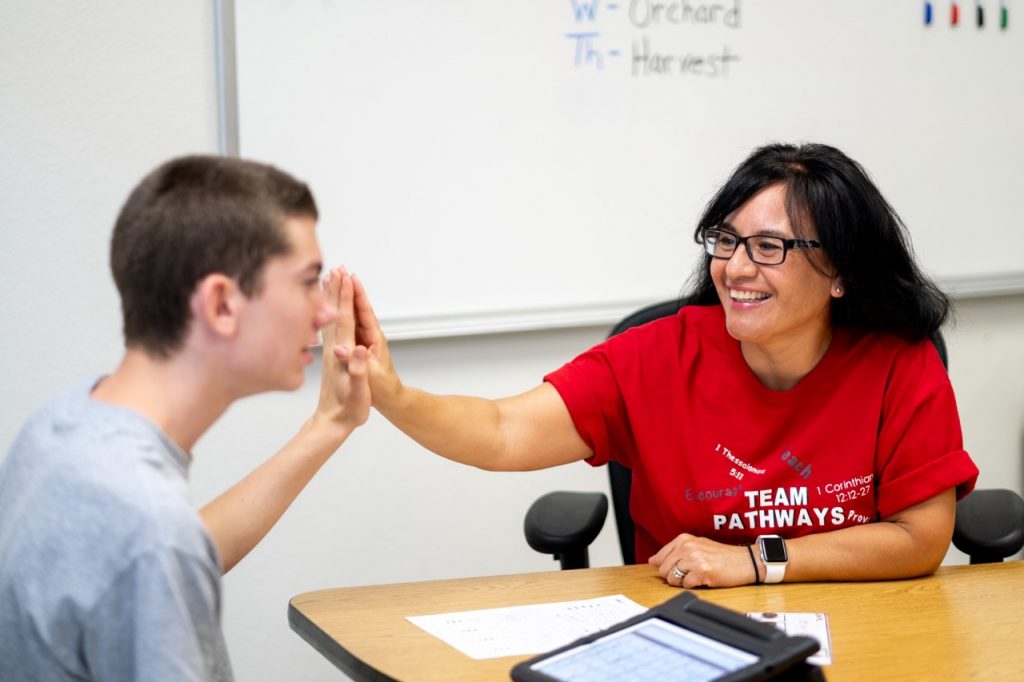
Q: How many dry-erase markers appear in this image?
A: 4